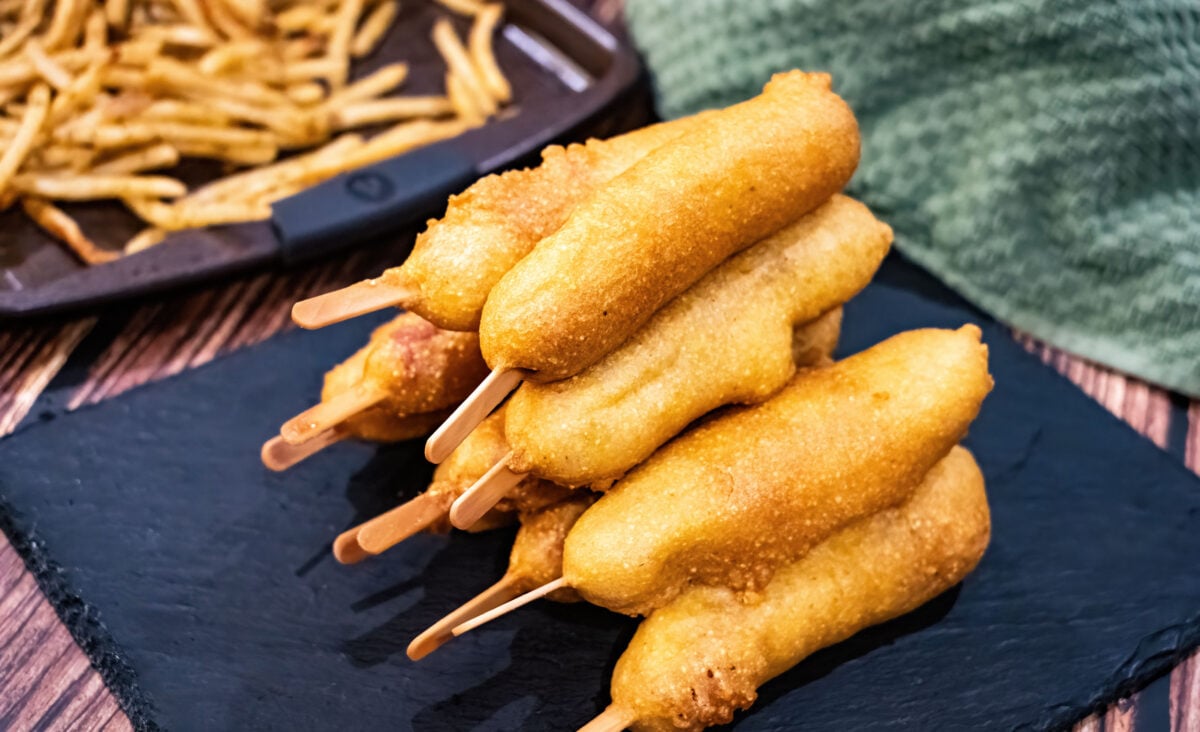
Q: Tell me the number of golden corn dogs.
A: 10